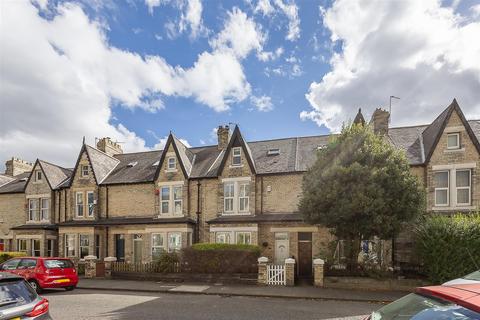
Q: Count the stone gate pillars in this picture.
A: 5